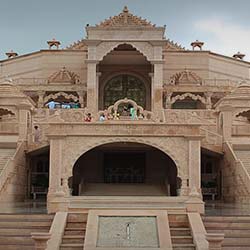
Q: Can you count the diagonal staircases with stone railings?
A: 2